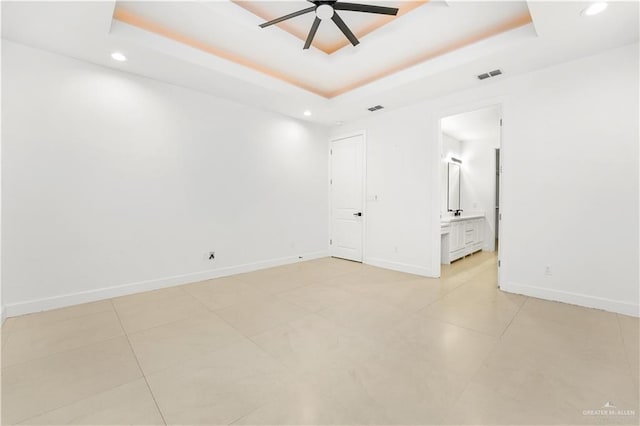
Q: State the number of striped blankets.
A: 0